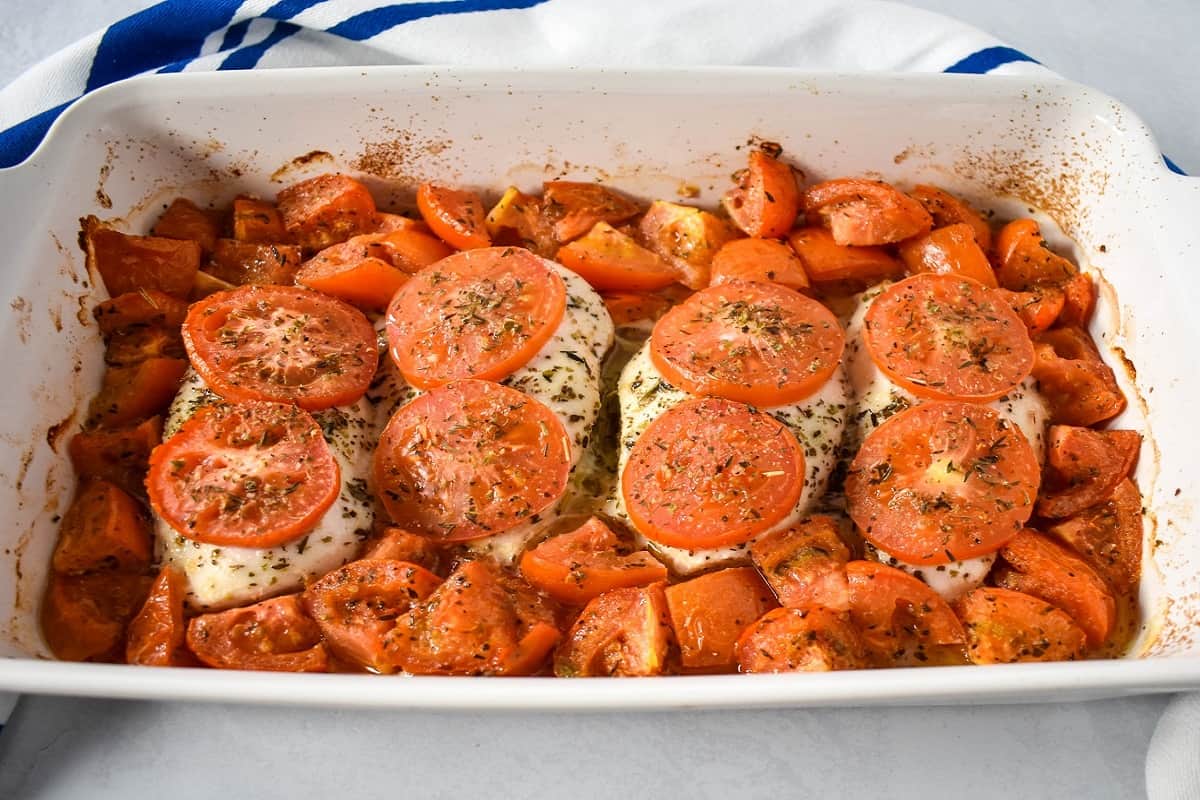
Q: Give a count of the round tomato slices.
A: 8